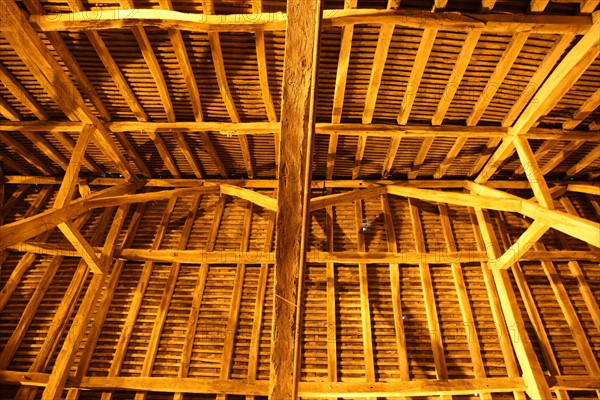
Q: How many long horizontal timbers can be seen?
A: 5